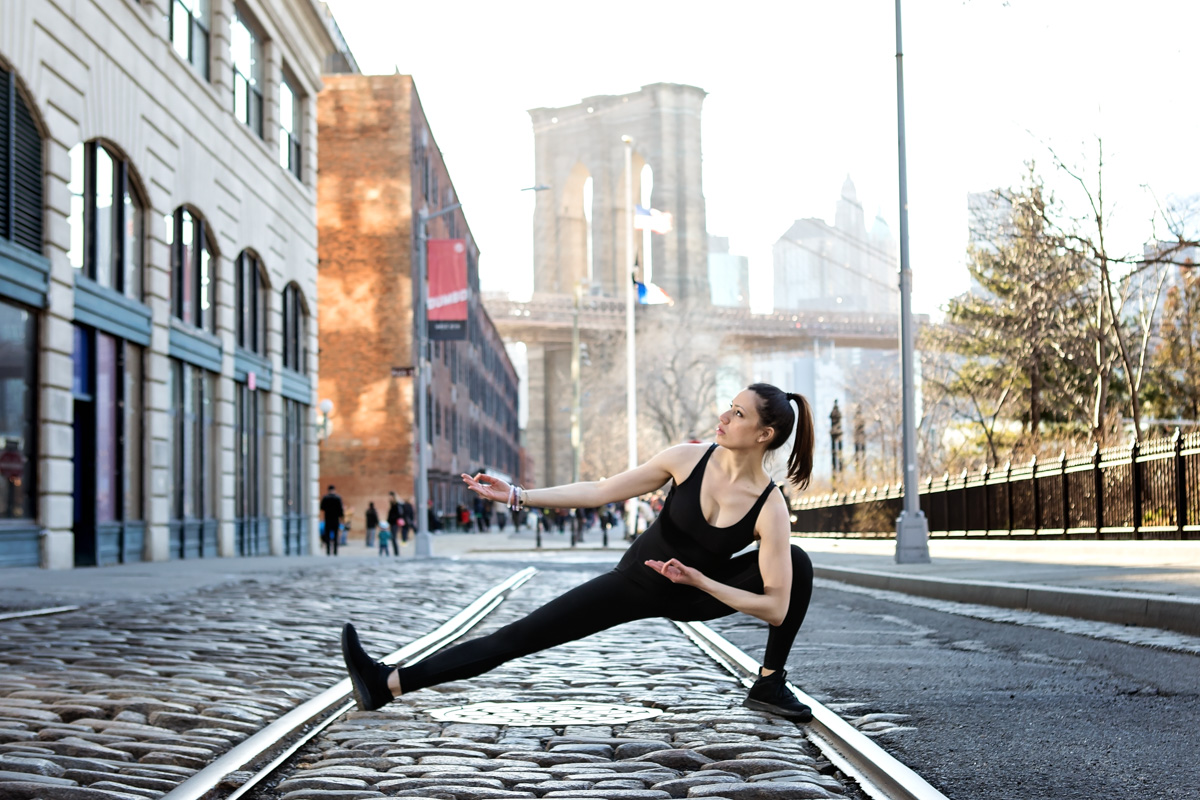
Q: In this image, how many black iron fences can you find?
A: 1